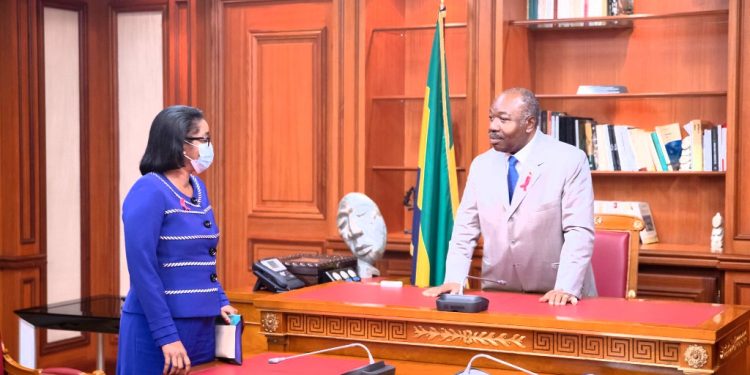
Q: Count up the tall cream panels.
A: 2